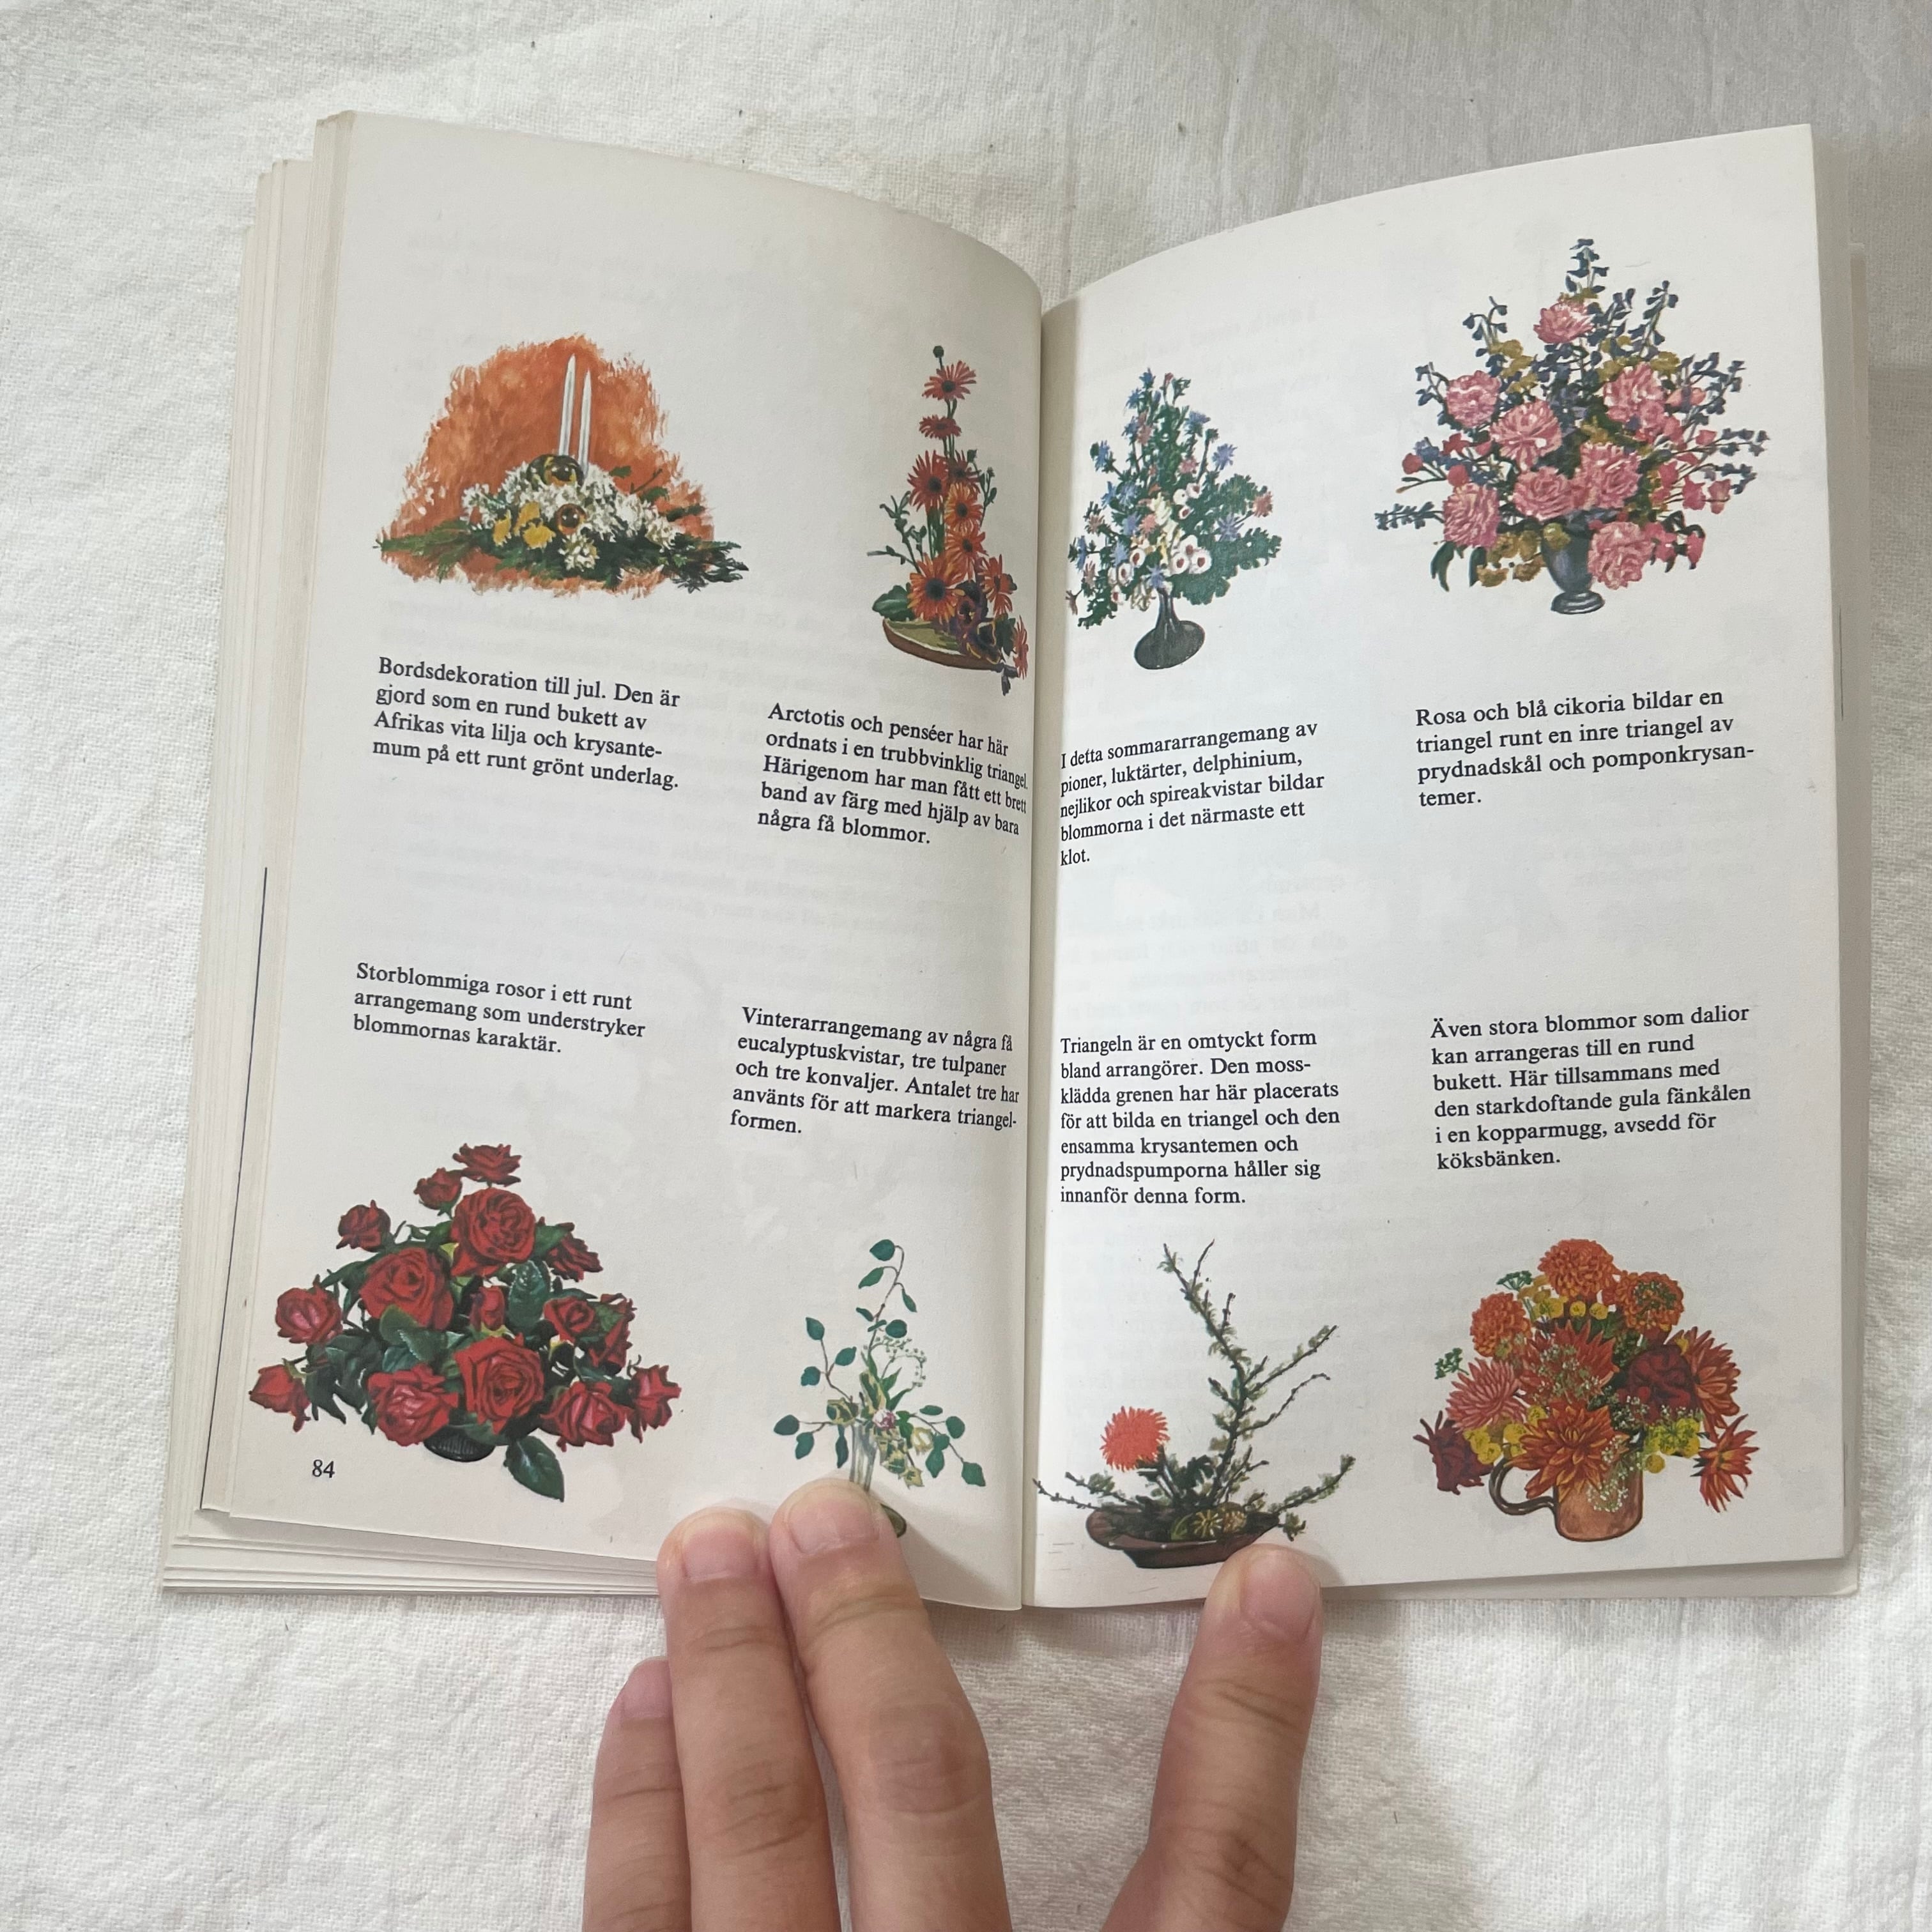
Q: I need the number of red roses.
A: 15